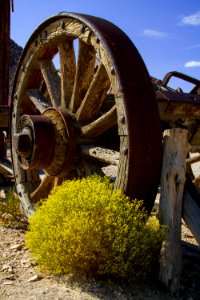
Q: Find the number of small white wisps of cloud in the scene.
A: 3